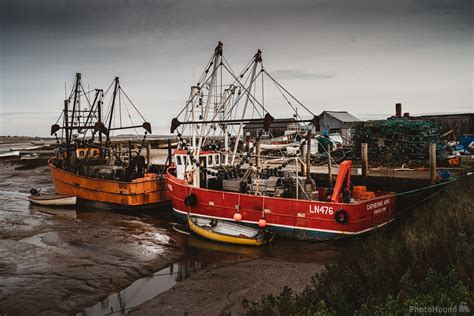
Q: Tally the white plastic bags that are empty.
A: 0